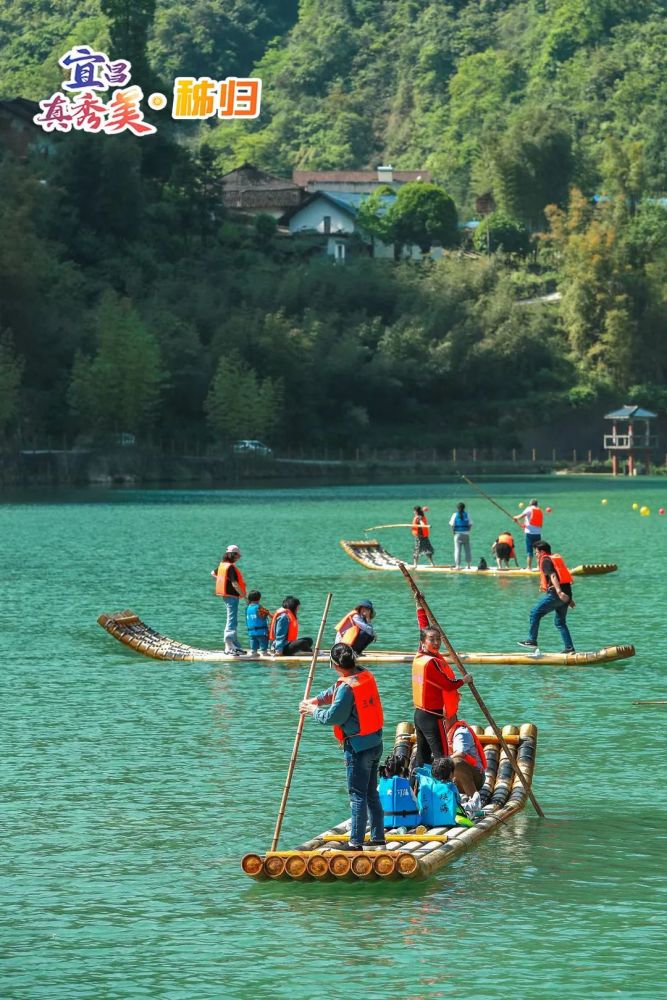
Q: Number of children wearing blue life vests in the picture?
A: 3